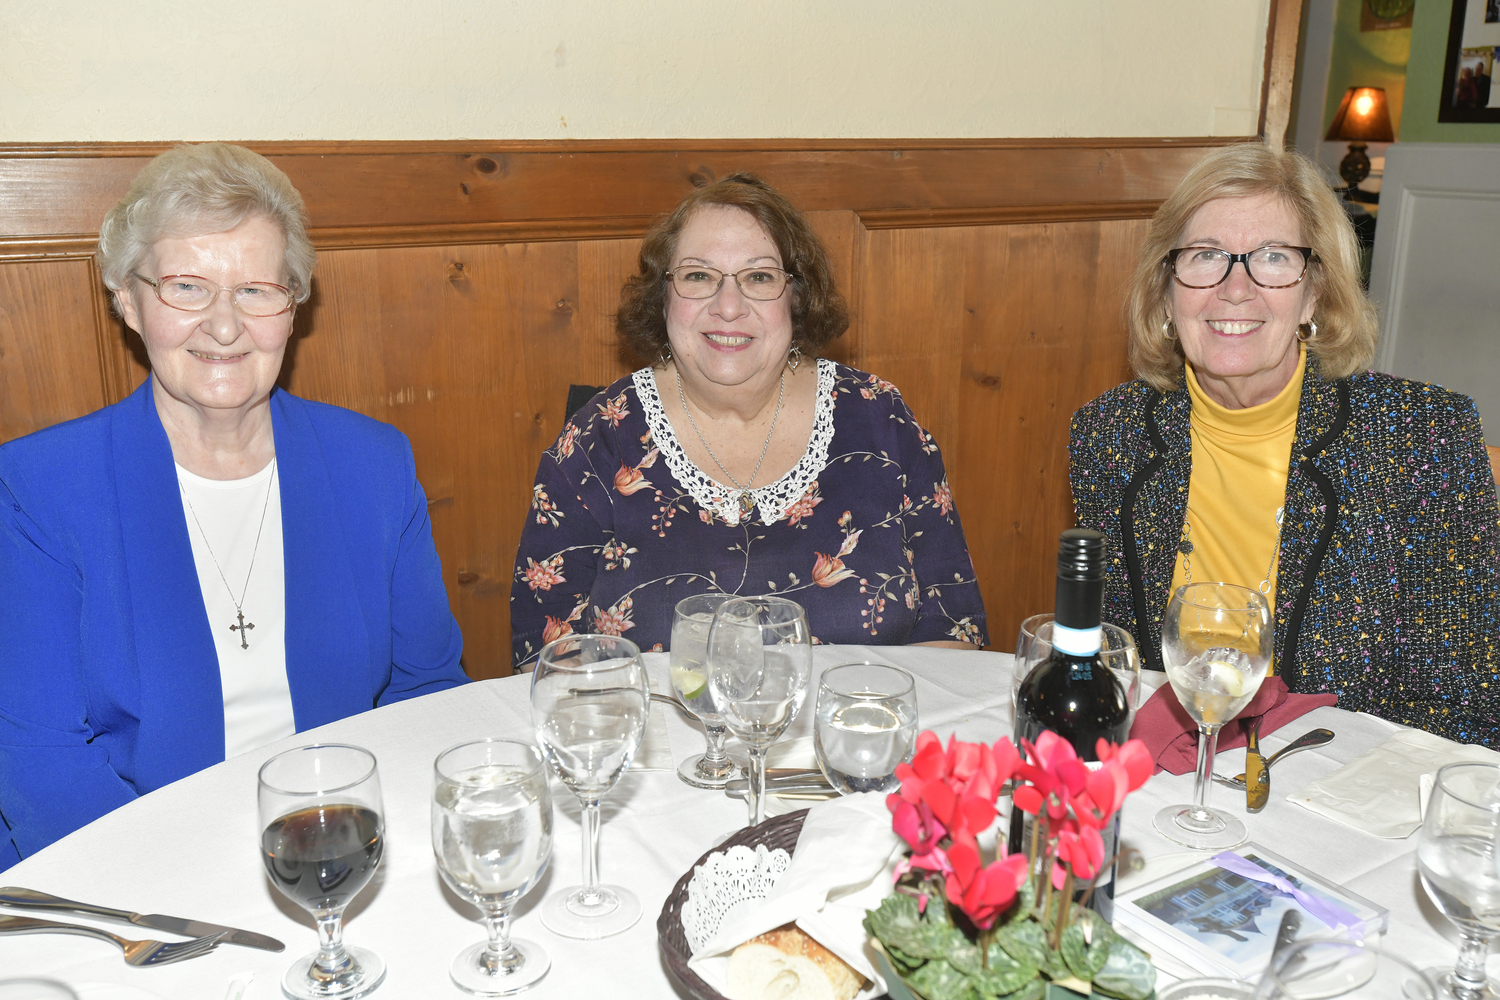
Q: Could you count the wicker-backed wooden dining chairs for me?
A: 0